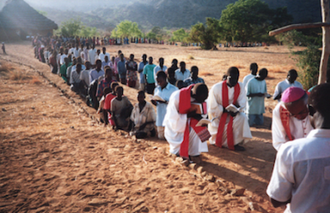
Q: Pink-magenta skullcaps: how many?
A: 1